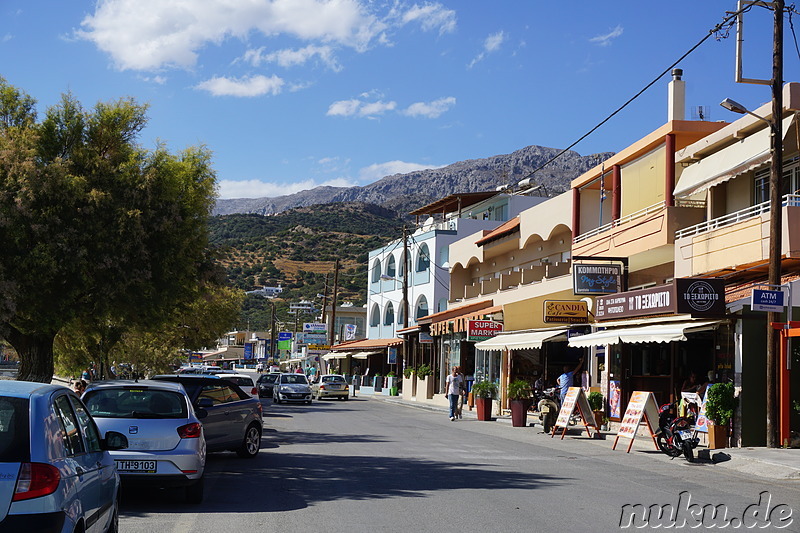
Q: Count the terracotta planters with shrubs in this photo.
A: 4